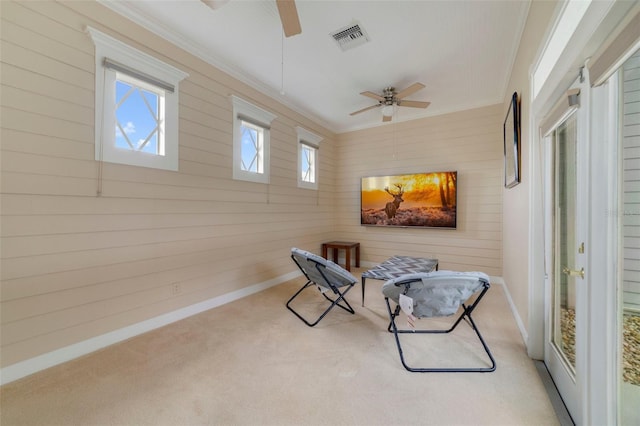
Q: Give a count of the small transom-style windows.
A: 3